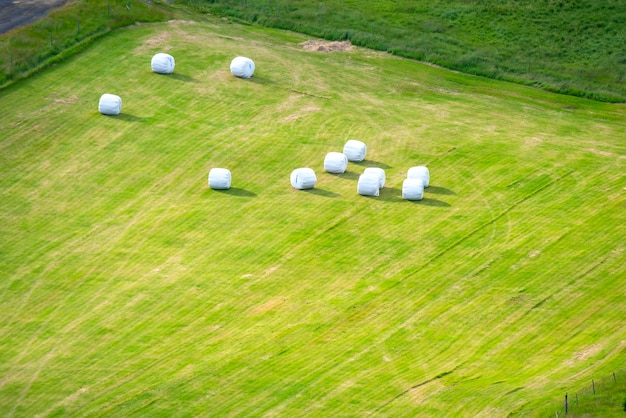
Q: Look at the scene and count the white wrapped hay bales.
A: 11